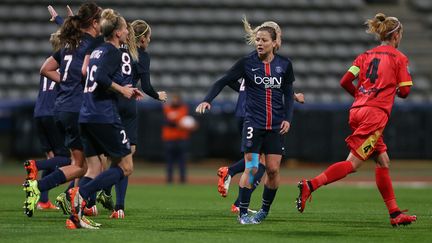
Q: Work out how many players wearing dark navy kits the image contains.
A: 7